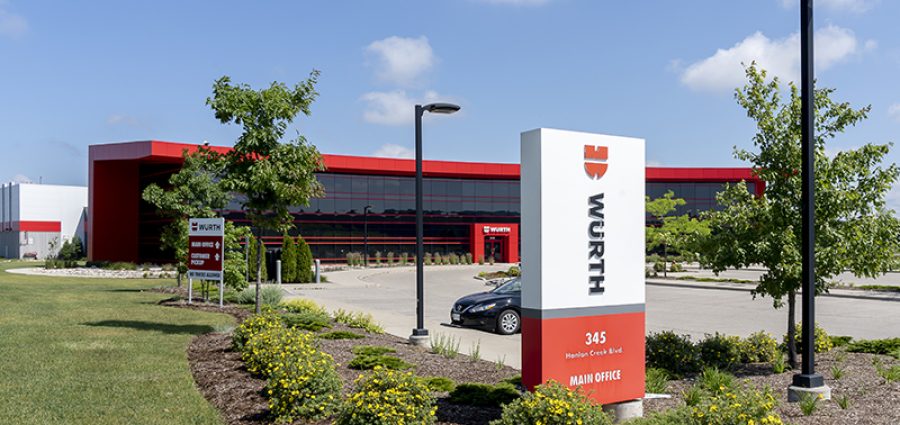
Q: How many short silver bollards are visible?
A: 2